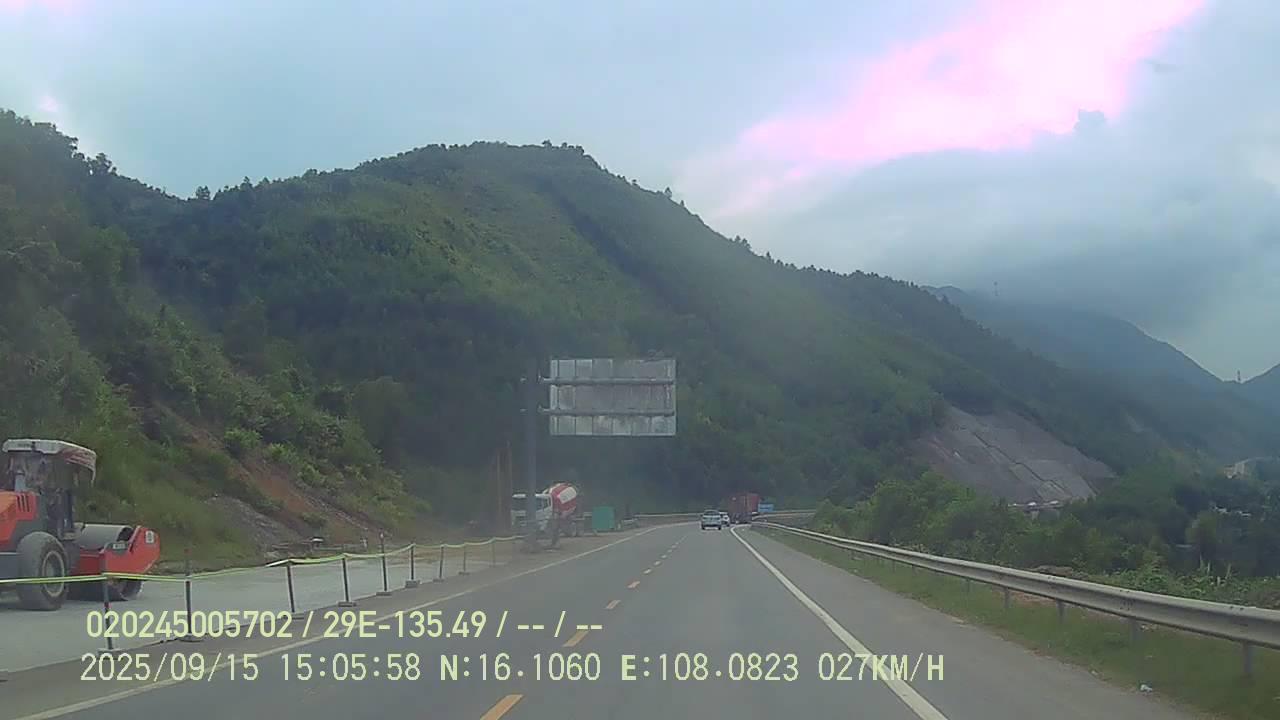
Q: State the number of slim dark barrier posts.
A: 9